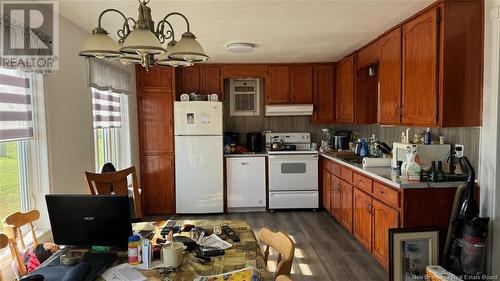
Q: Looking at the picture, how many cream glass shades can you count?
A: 5